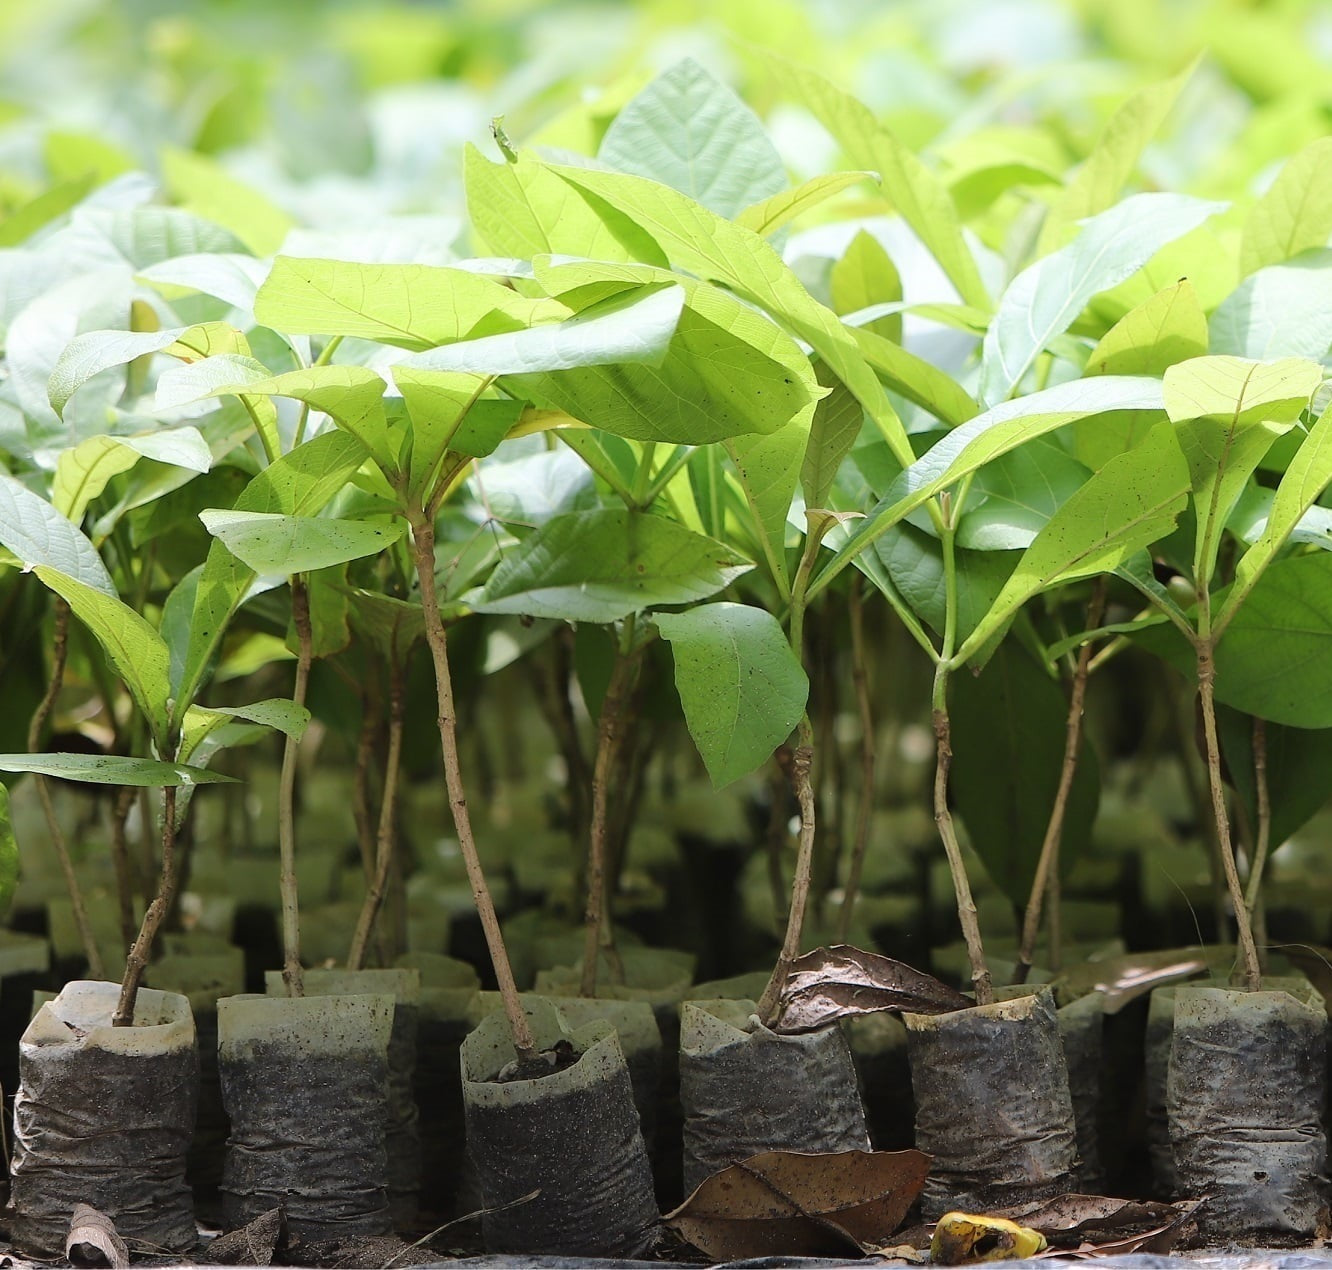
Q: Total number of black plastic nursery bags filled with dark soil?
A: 6